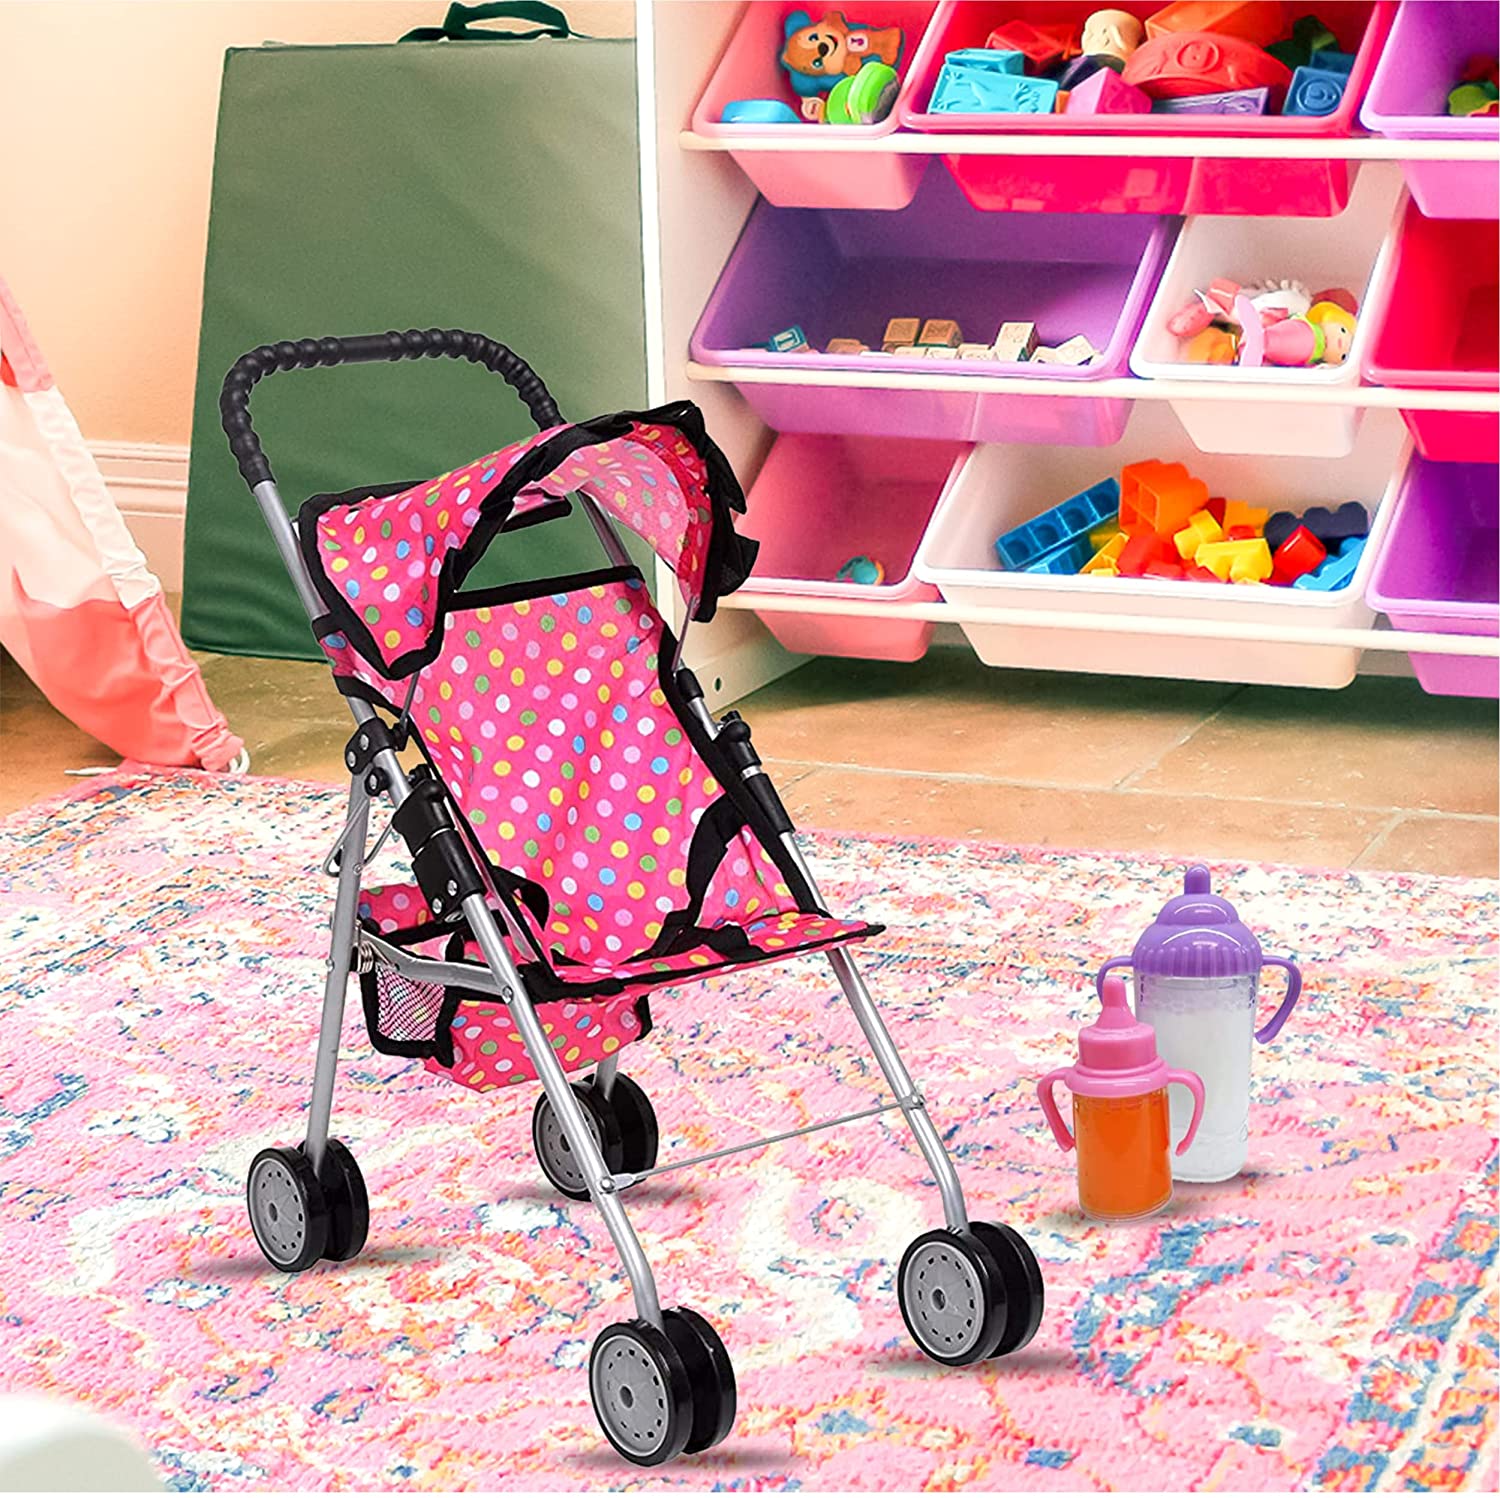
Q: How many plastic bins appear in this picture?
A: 9